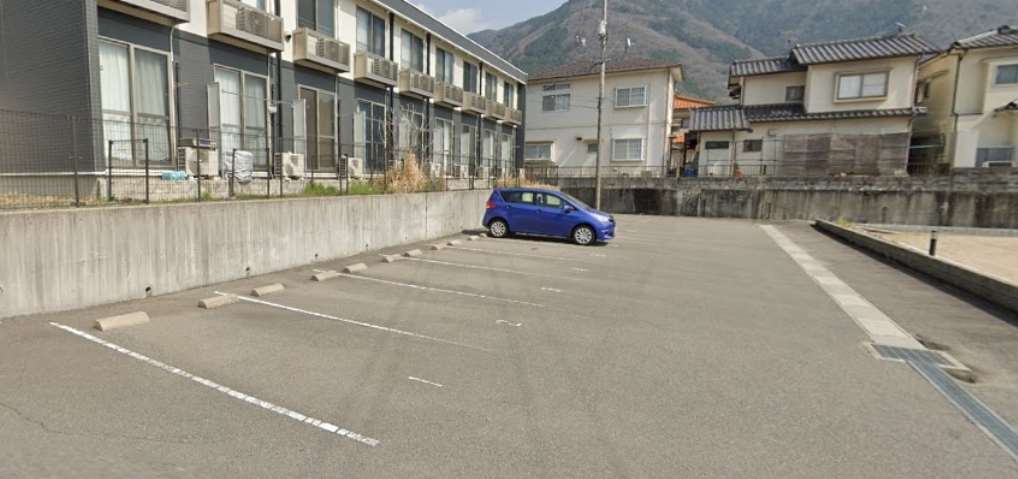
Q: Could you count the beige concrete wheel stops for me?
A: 11